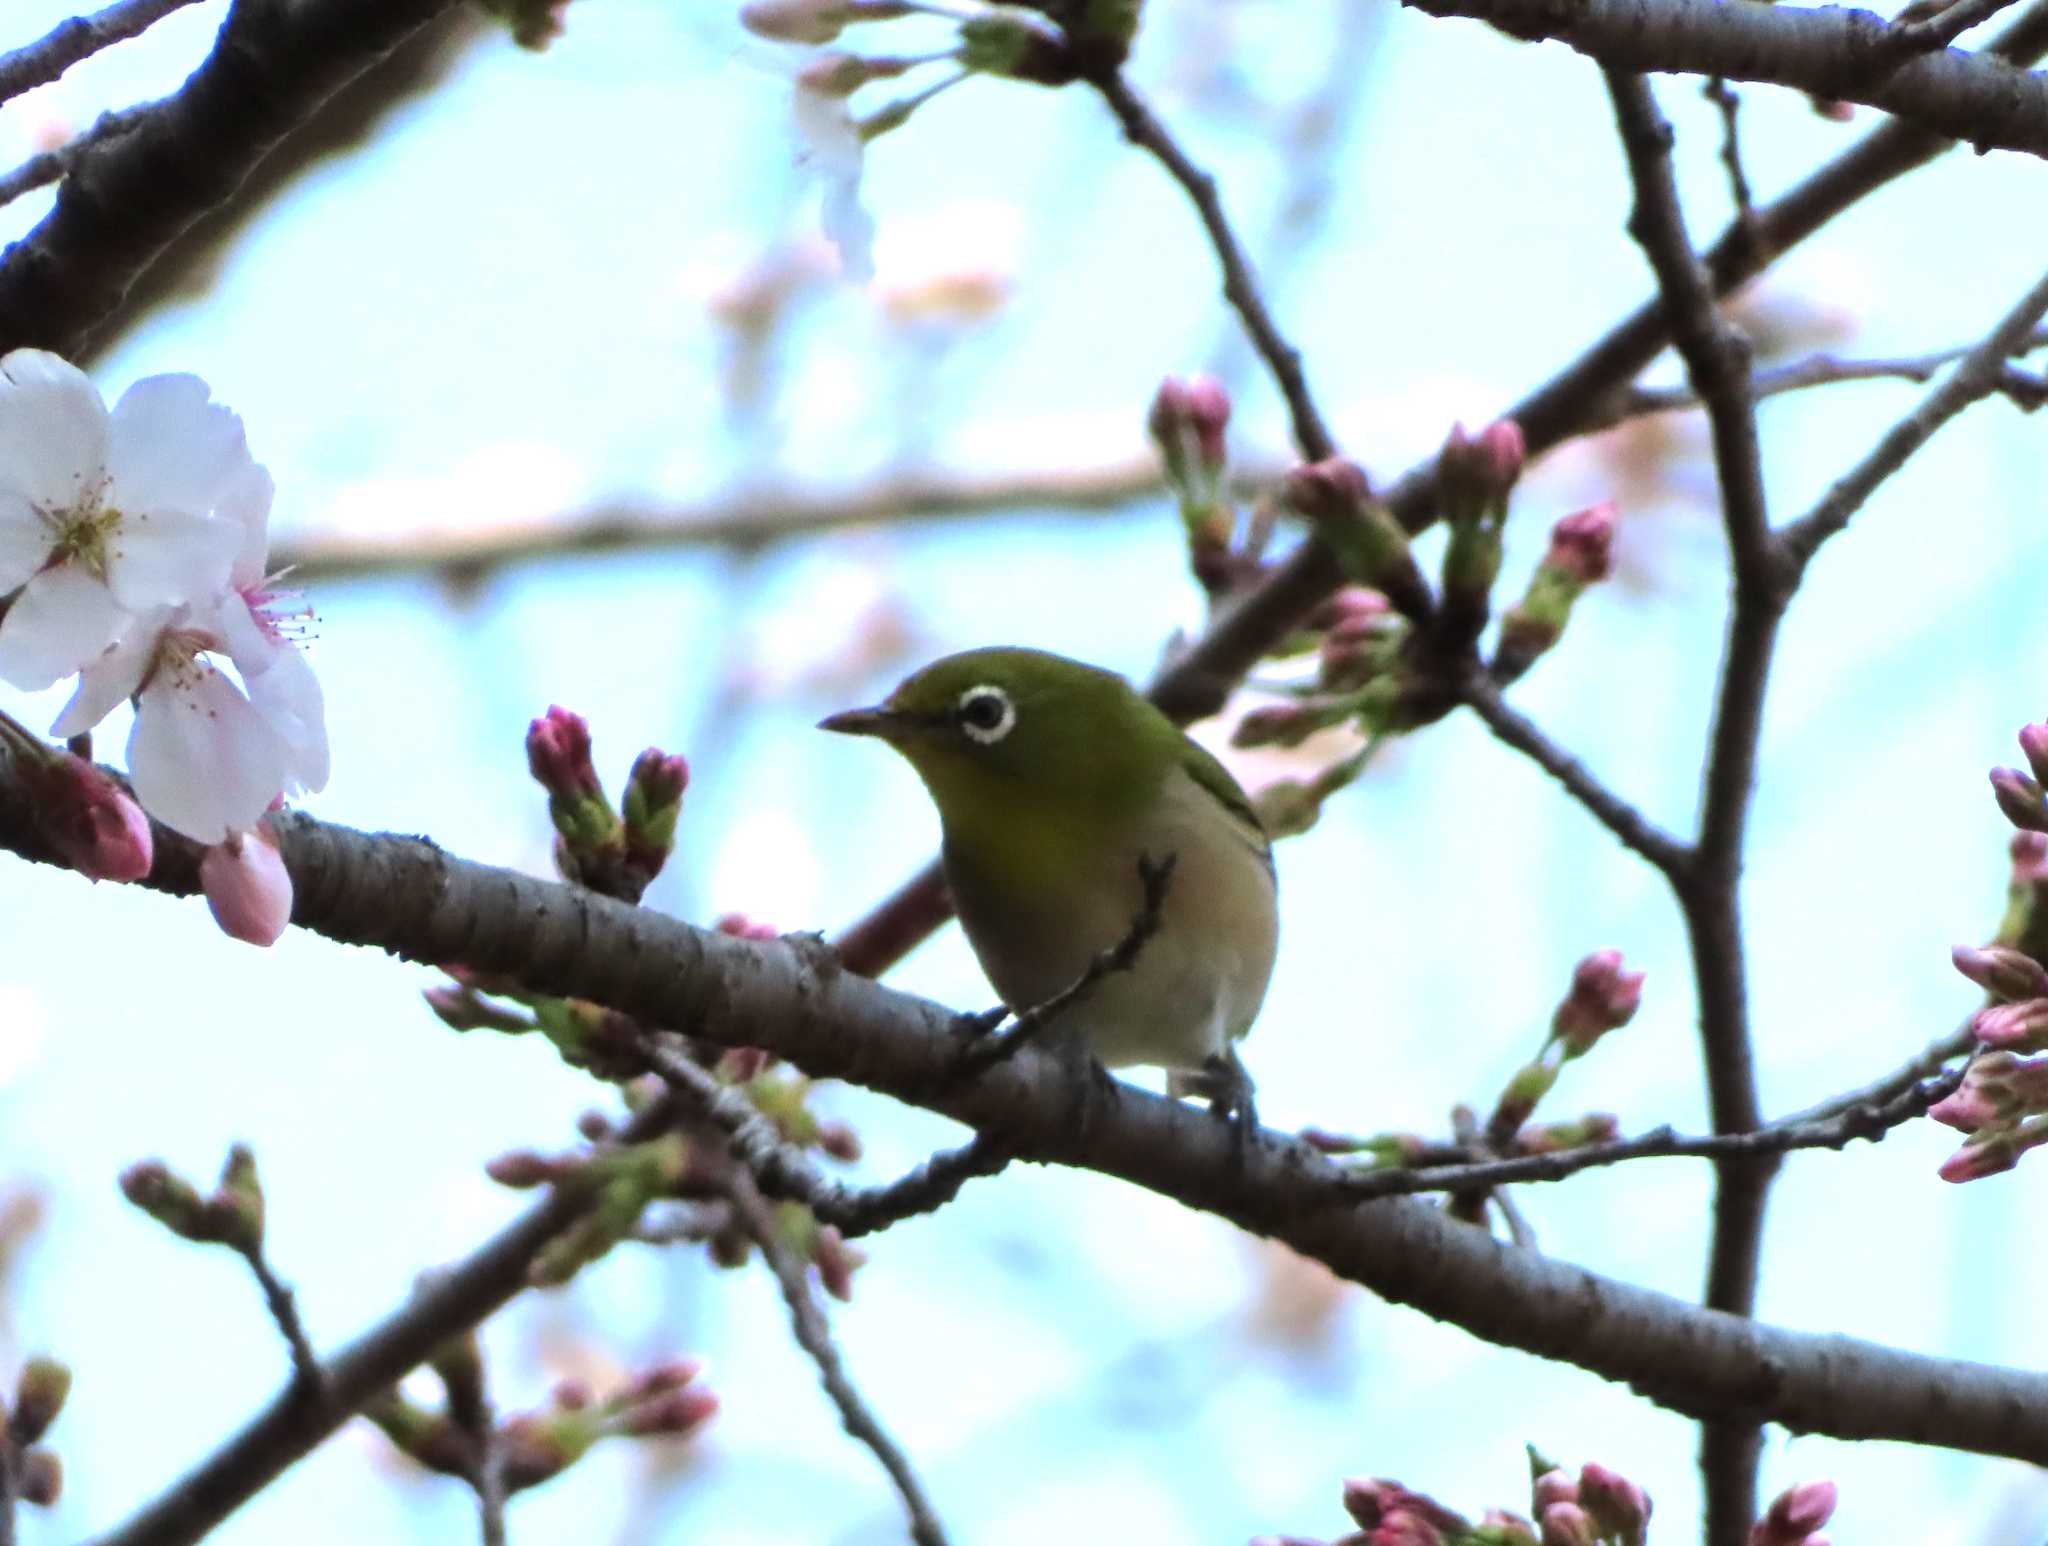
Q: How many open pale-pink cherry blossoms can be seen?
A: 3